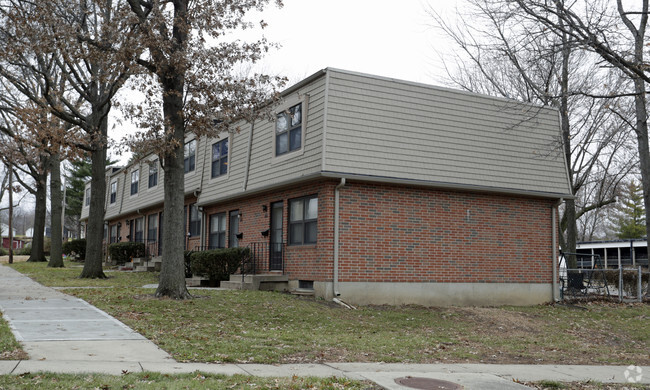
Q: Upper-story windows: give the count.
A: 7